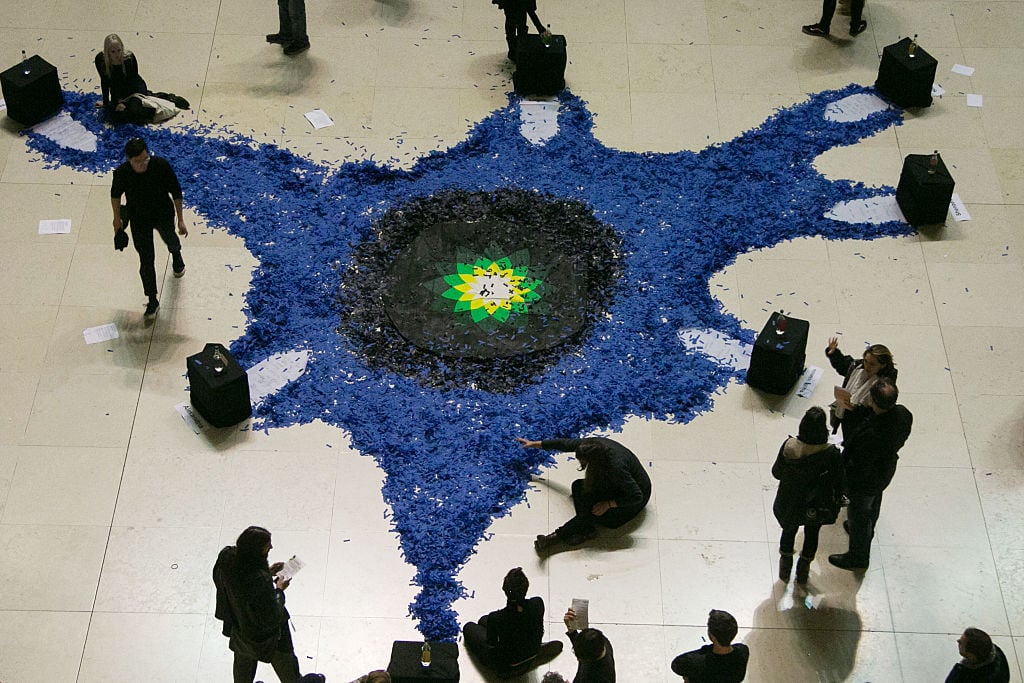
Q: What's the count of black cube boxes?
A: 7